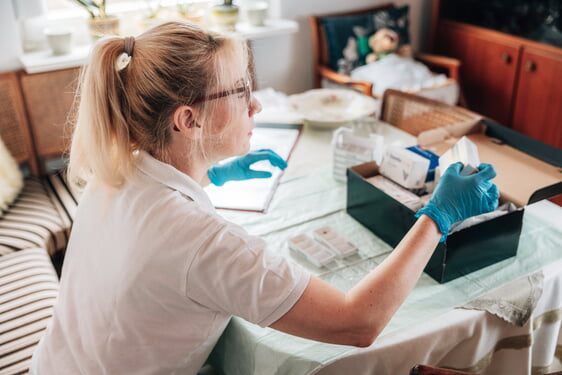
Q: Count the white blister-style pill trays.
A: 2